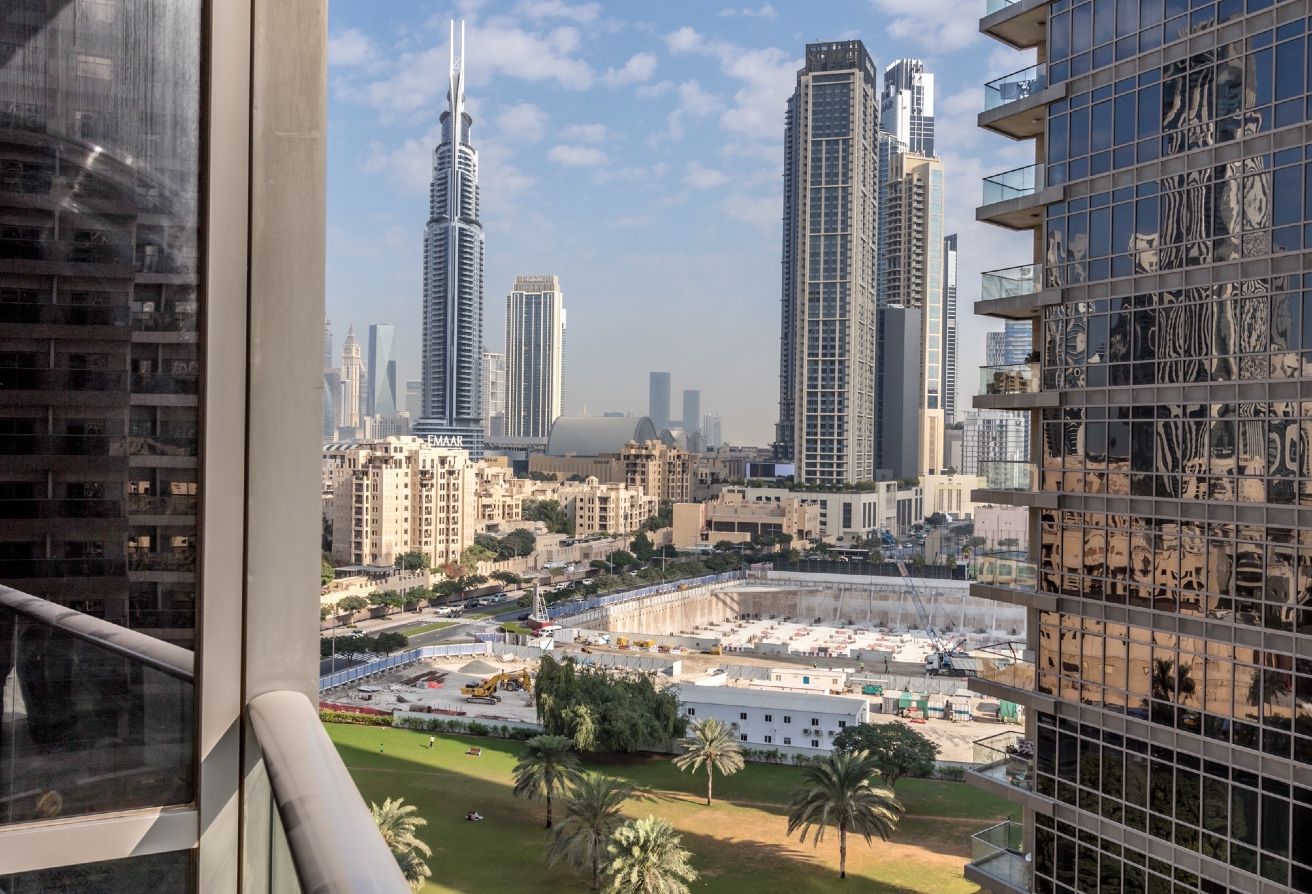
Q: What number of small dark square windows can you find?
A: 10